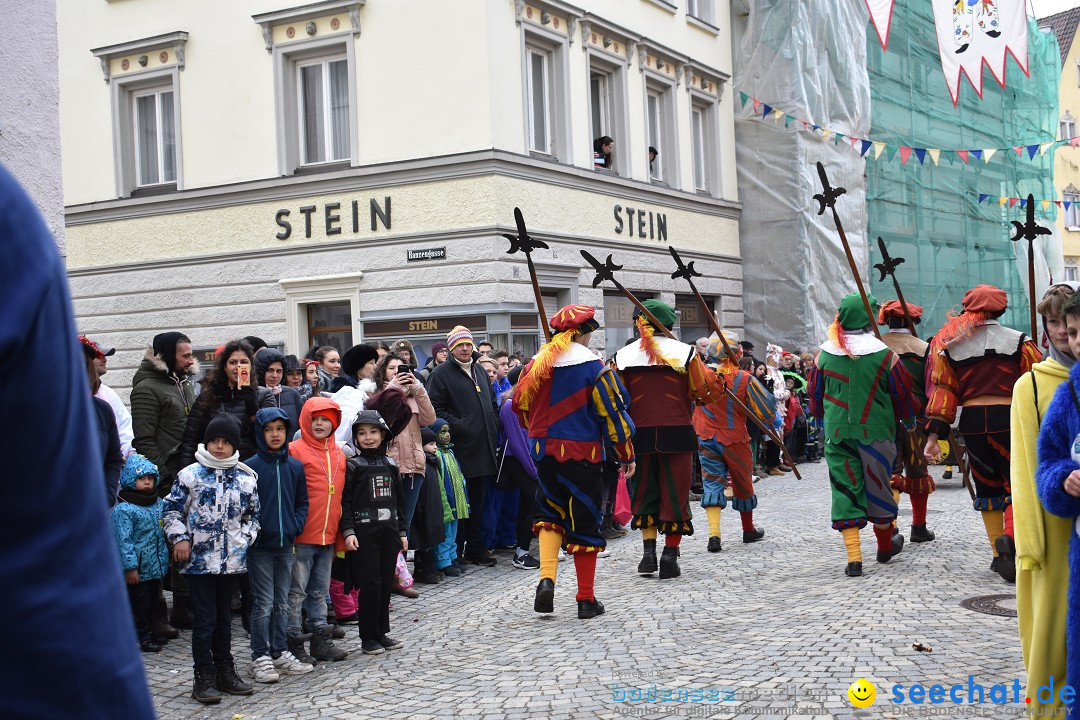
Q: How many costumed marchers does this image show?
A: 6